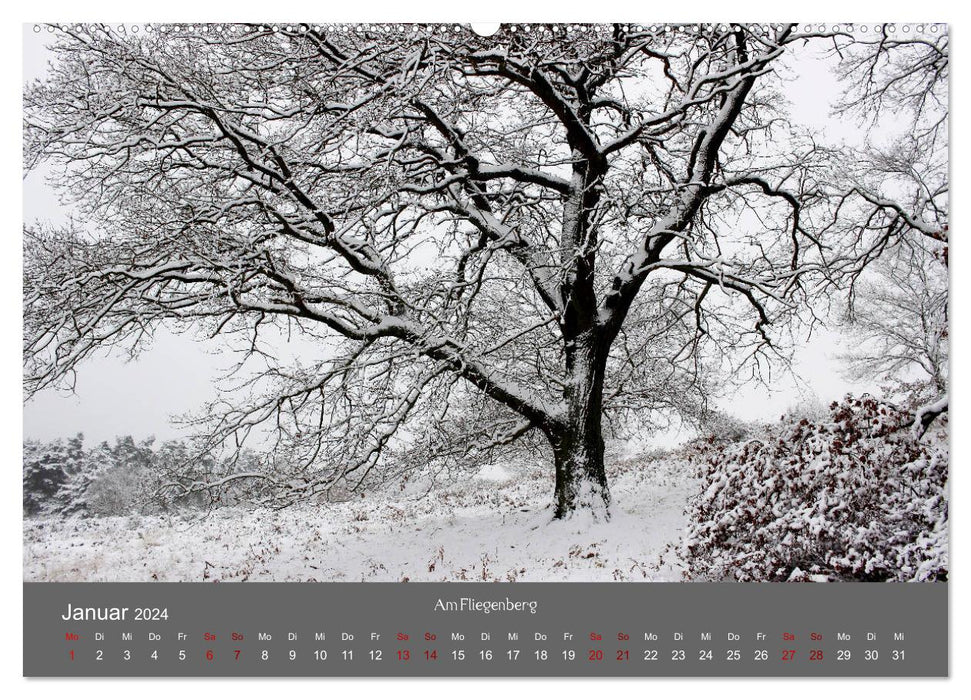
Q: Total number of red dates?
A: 9